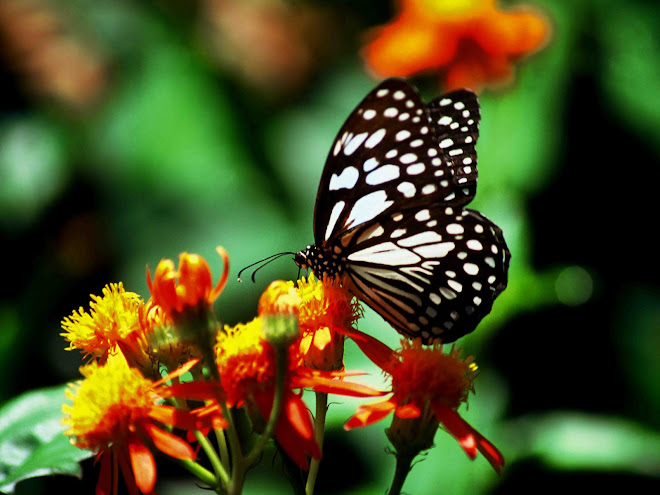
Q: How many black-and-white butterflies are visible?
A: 1